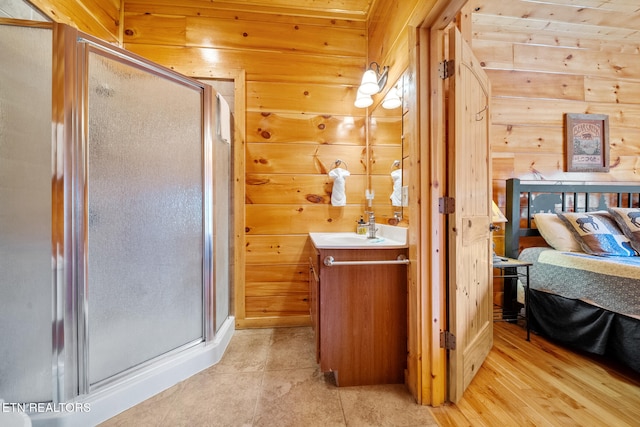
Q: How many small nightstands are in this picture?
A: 1